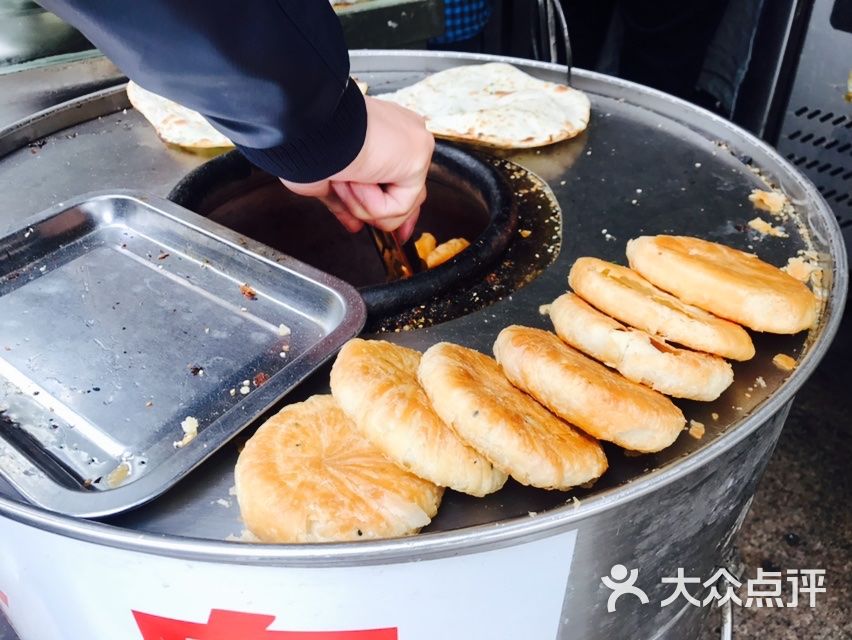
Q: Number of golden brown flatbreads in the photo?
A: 7